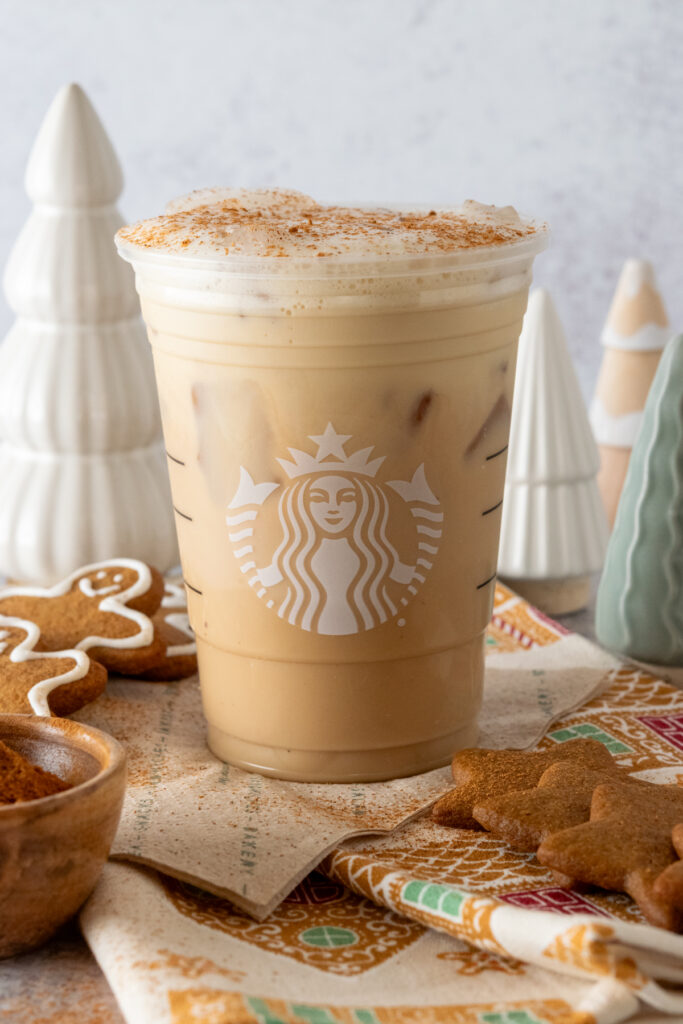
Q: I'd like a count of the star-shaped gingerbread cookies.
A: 4